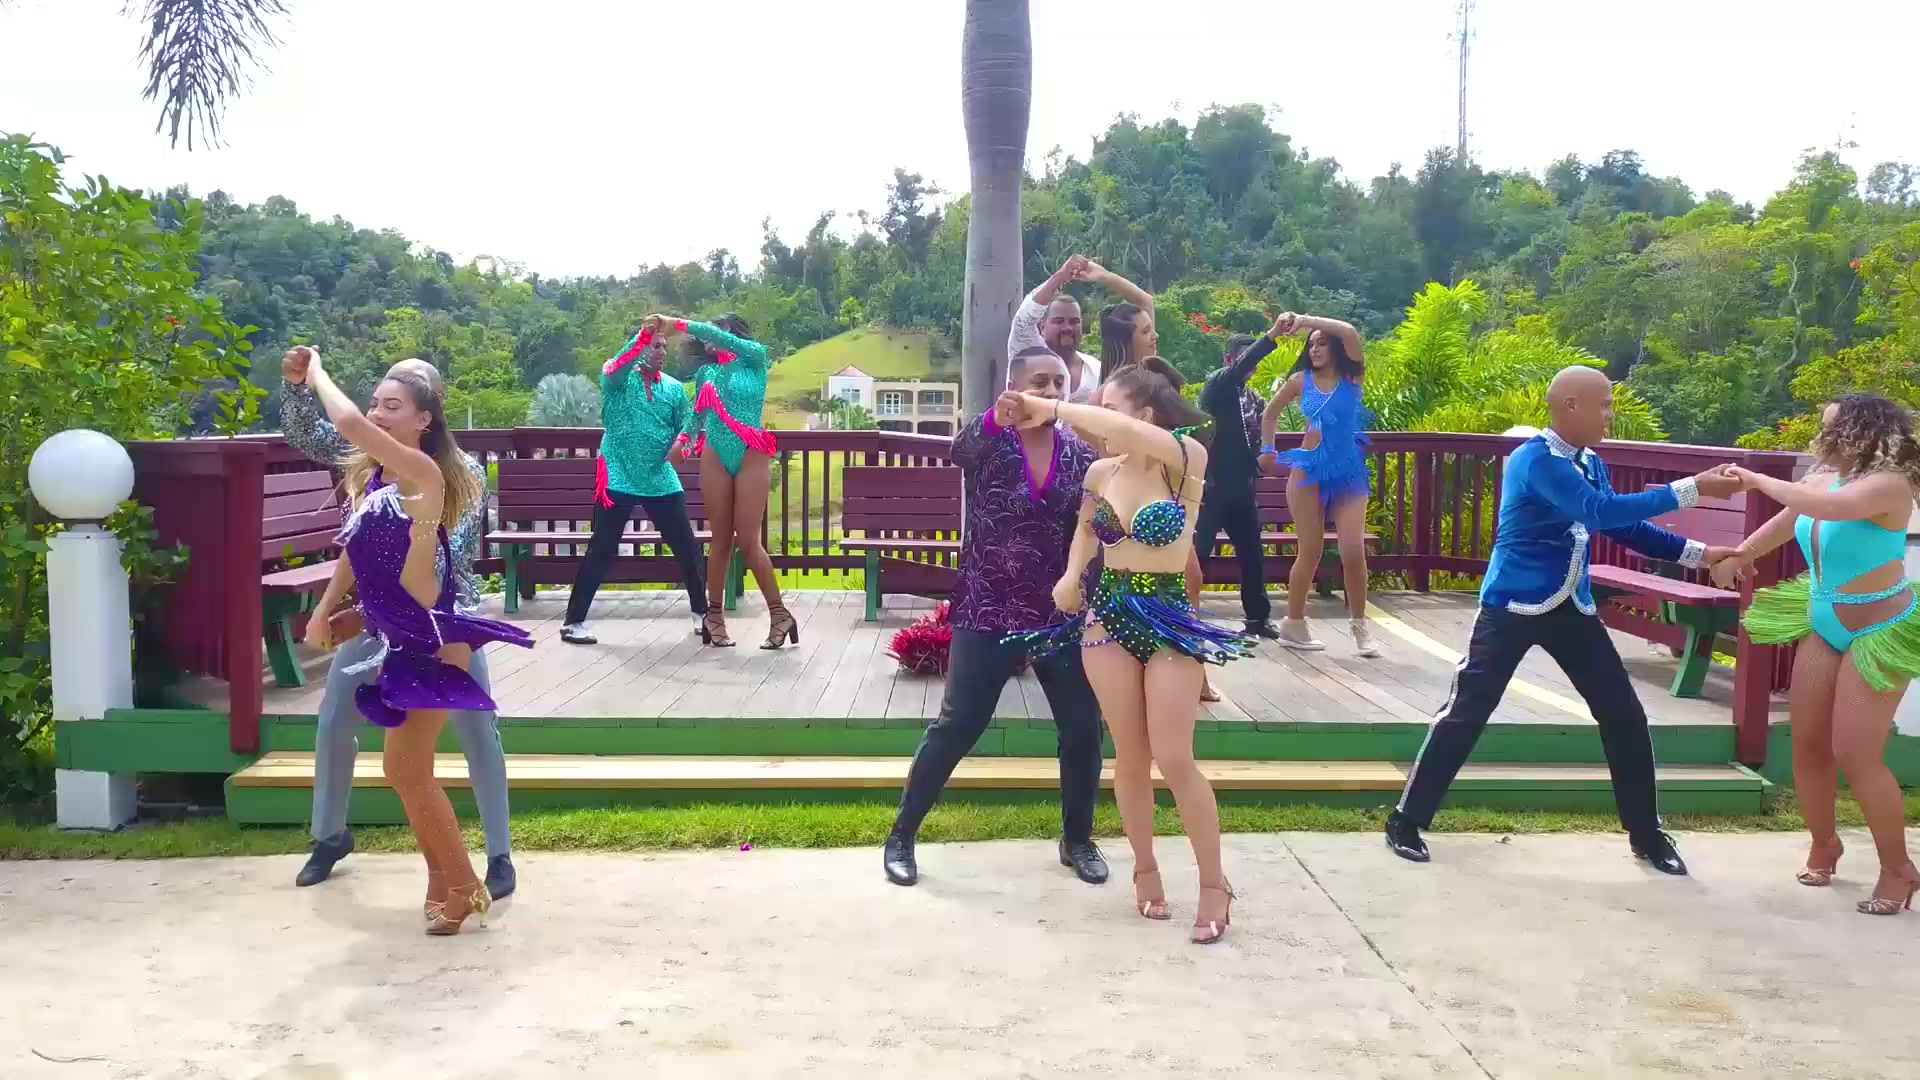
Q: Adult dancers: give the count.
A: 12